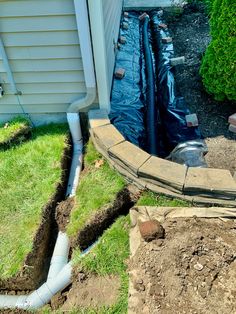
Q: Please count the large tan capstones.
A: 5